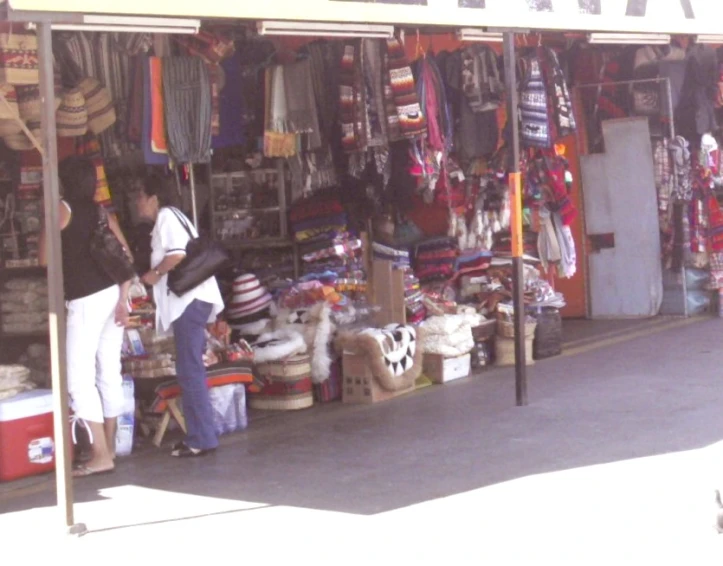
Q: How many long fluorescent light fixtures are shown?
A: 5